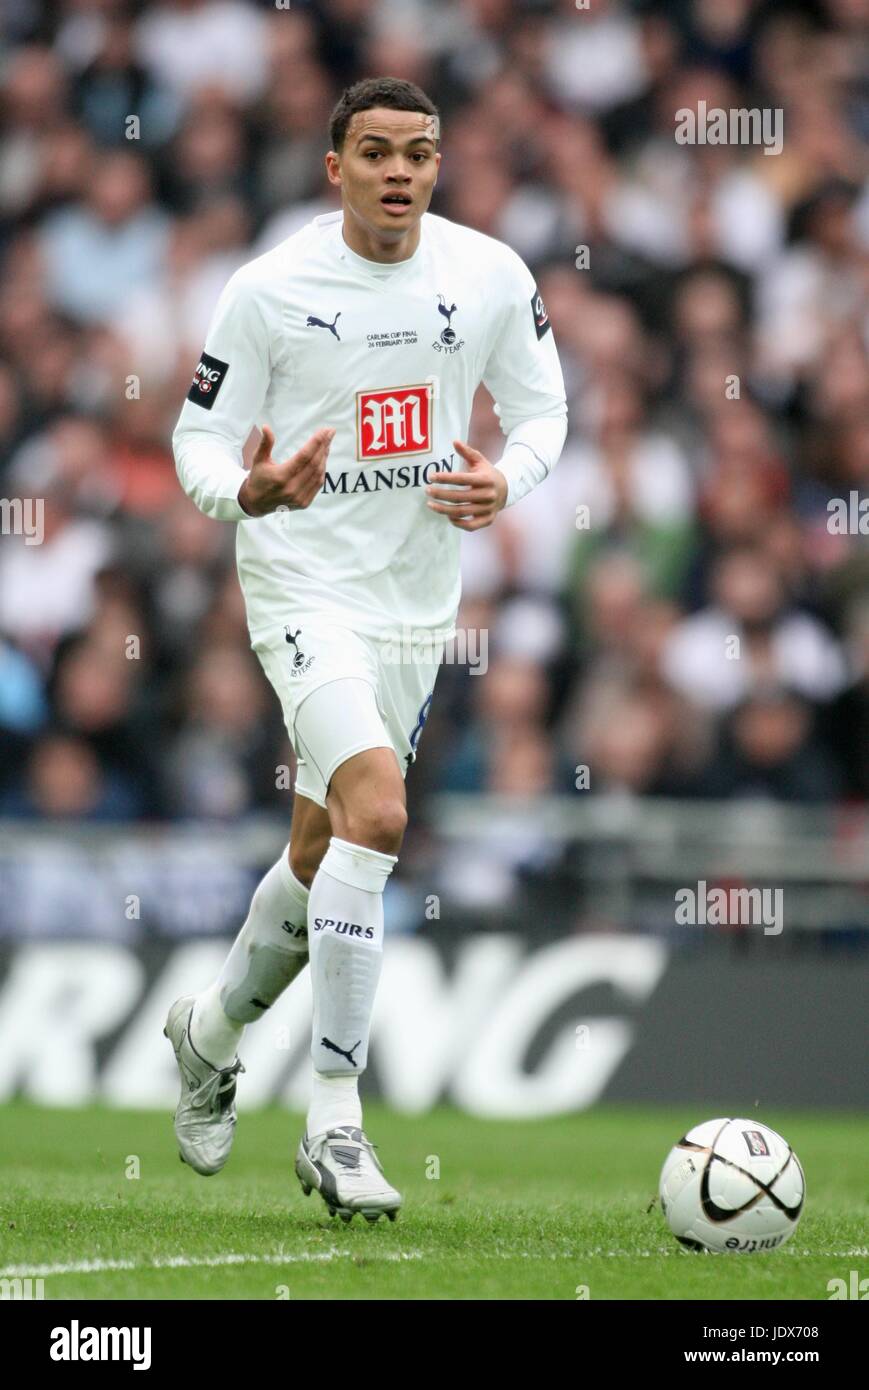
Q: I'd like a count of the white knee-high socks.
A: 2